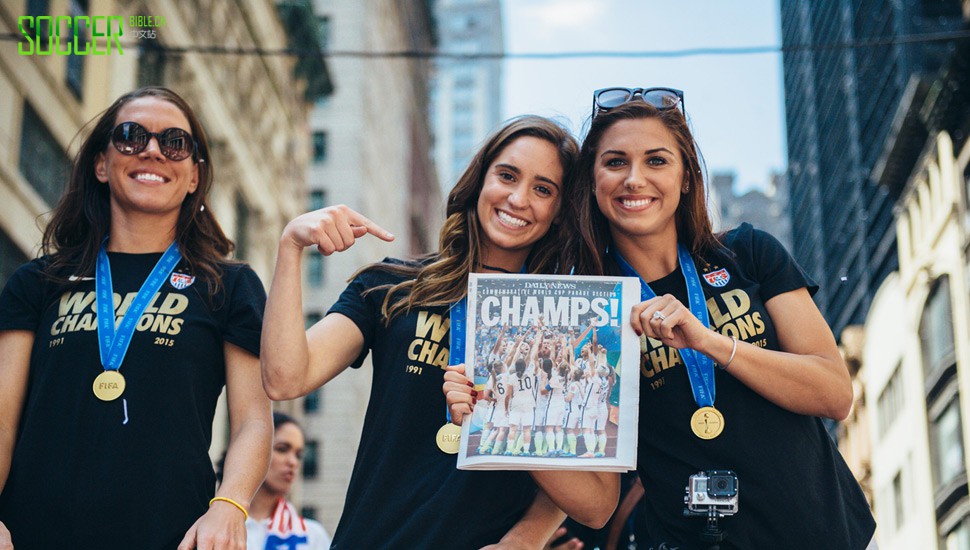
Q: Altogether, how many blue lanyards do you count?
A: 3